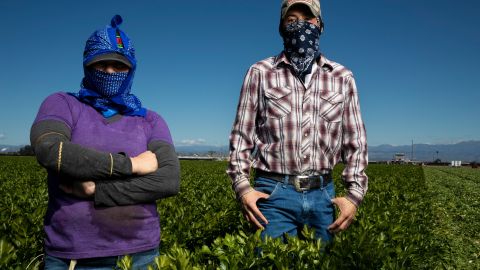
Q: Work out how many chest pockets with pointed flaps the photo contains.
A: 2